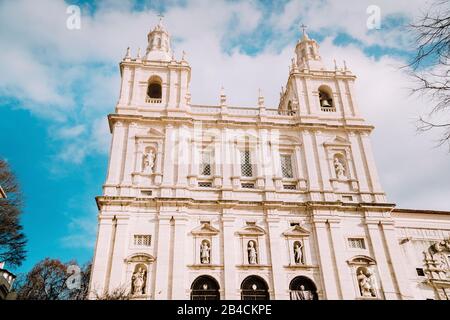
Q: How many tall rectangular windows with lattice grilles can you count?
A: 3